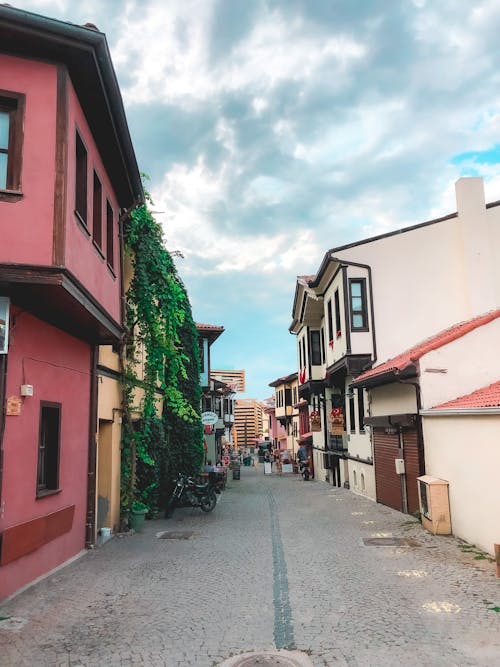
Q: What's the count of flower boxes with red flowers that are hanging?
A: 2